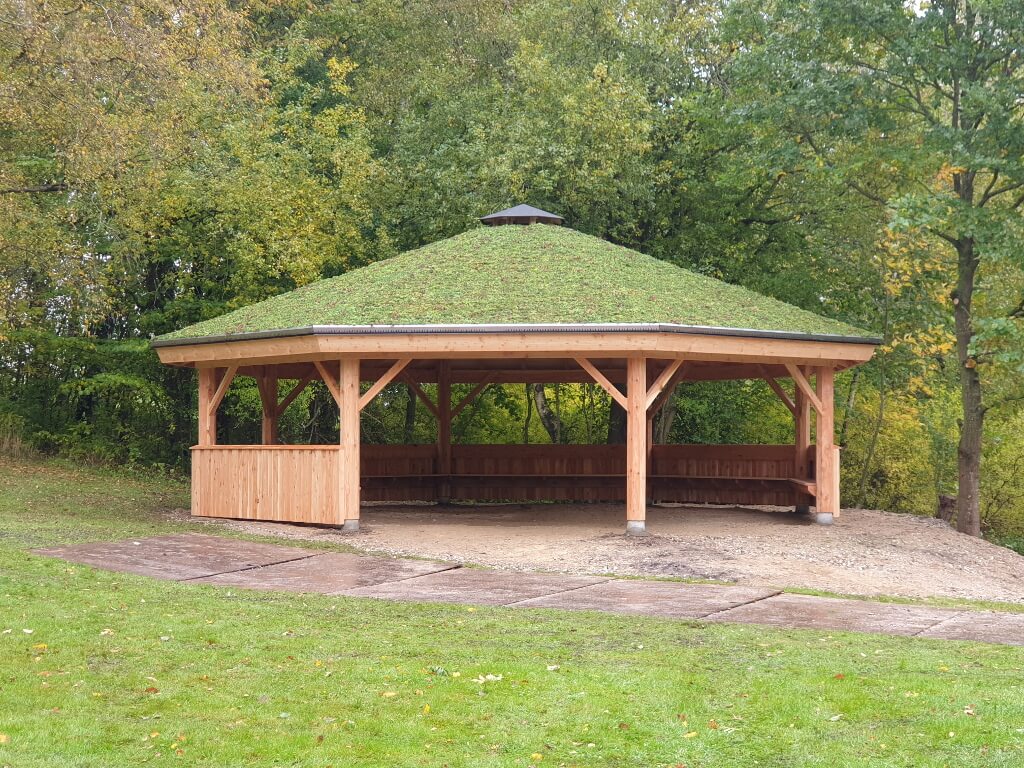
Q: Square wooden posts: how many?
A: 8